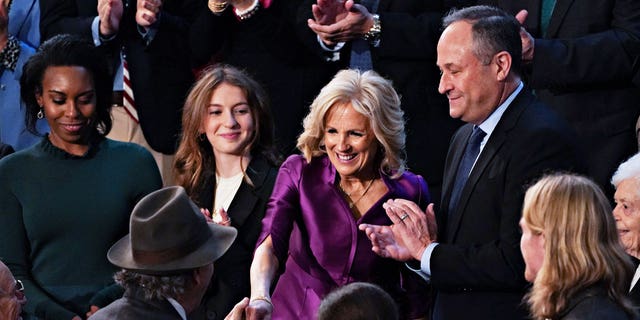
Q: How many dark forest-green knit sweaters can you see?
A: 1